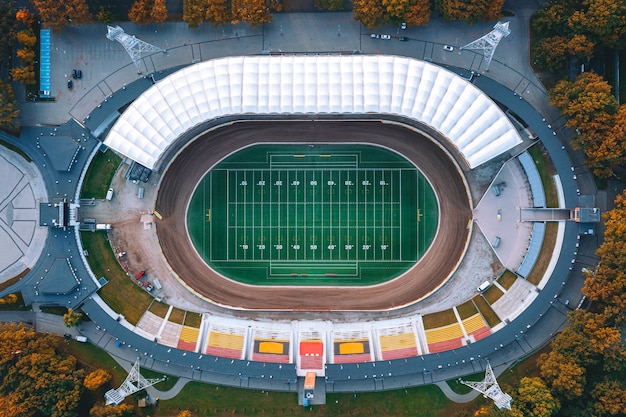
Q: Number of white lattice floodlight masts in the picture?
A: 4